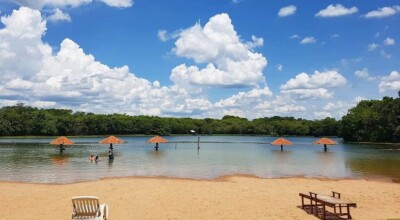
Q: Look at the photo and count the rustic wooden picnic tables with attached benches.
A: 1